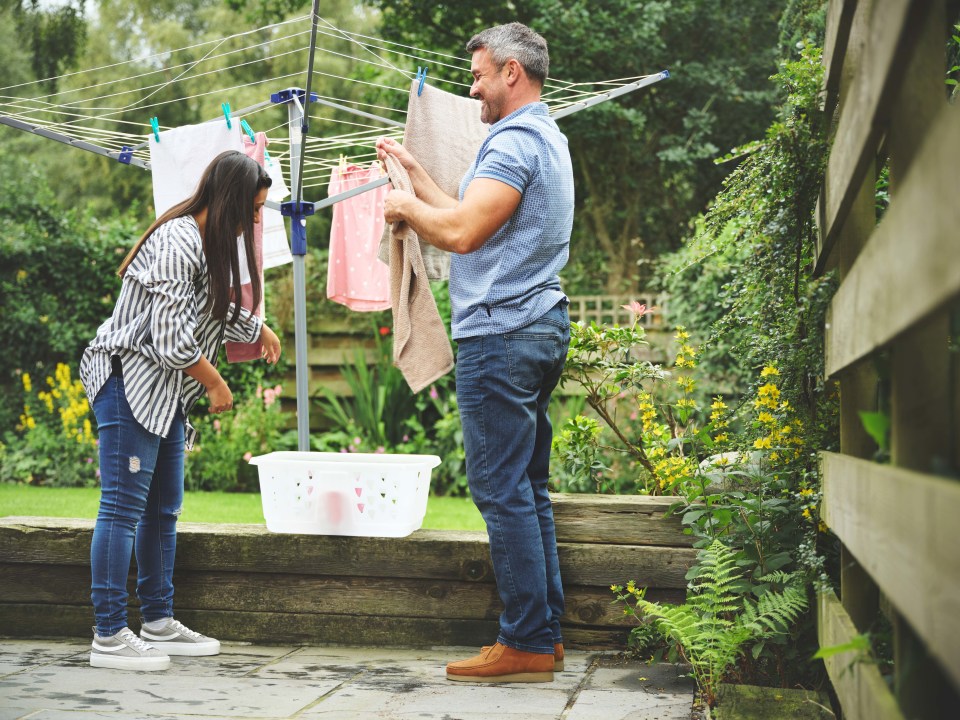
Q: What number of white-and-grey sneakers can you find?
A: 2